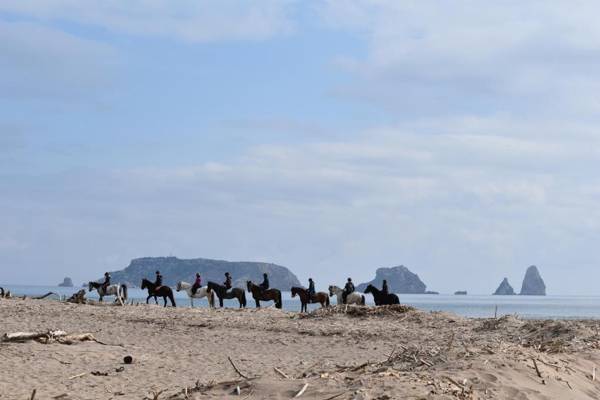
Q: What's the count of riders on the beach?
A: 8